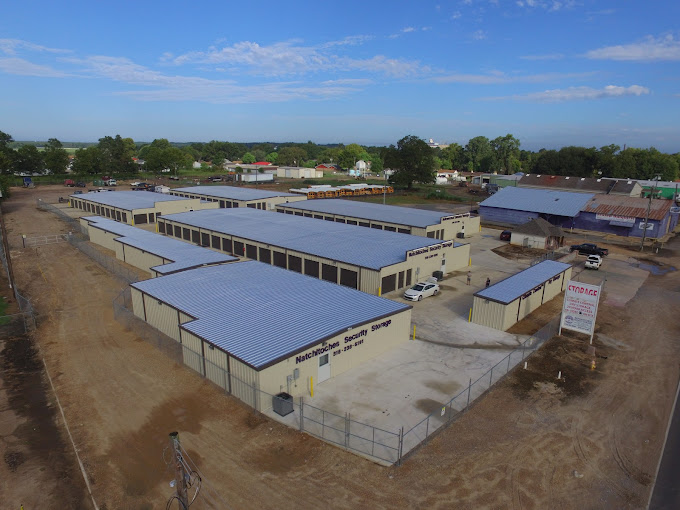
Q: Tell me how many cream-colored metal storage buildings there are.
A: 7